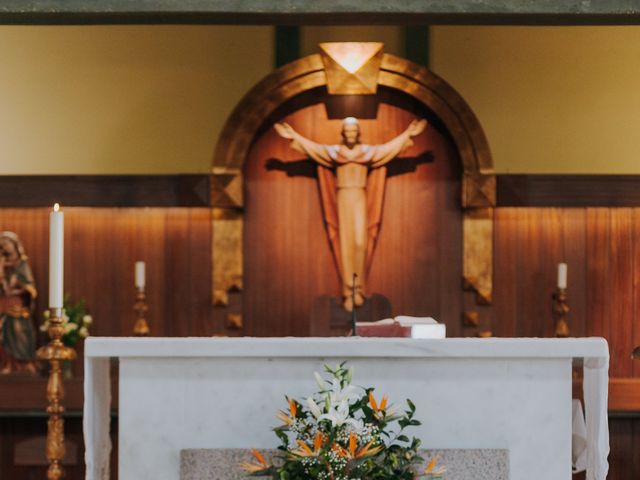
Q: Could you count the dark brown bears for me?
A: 0